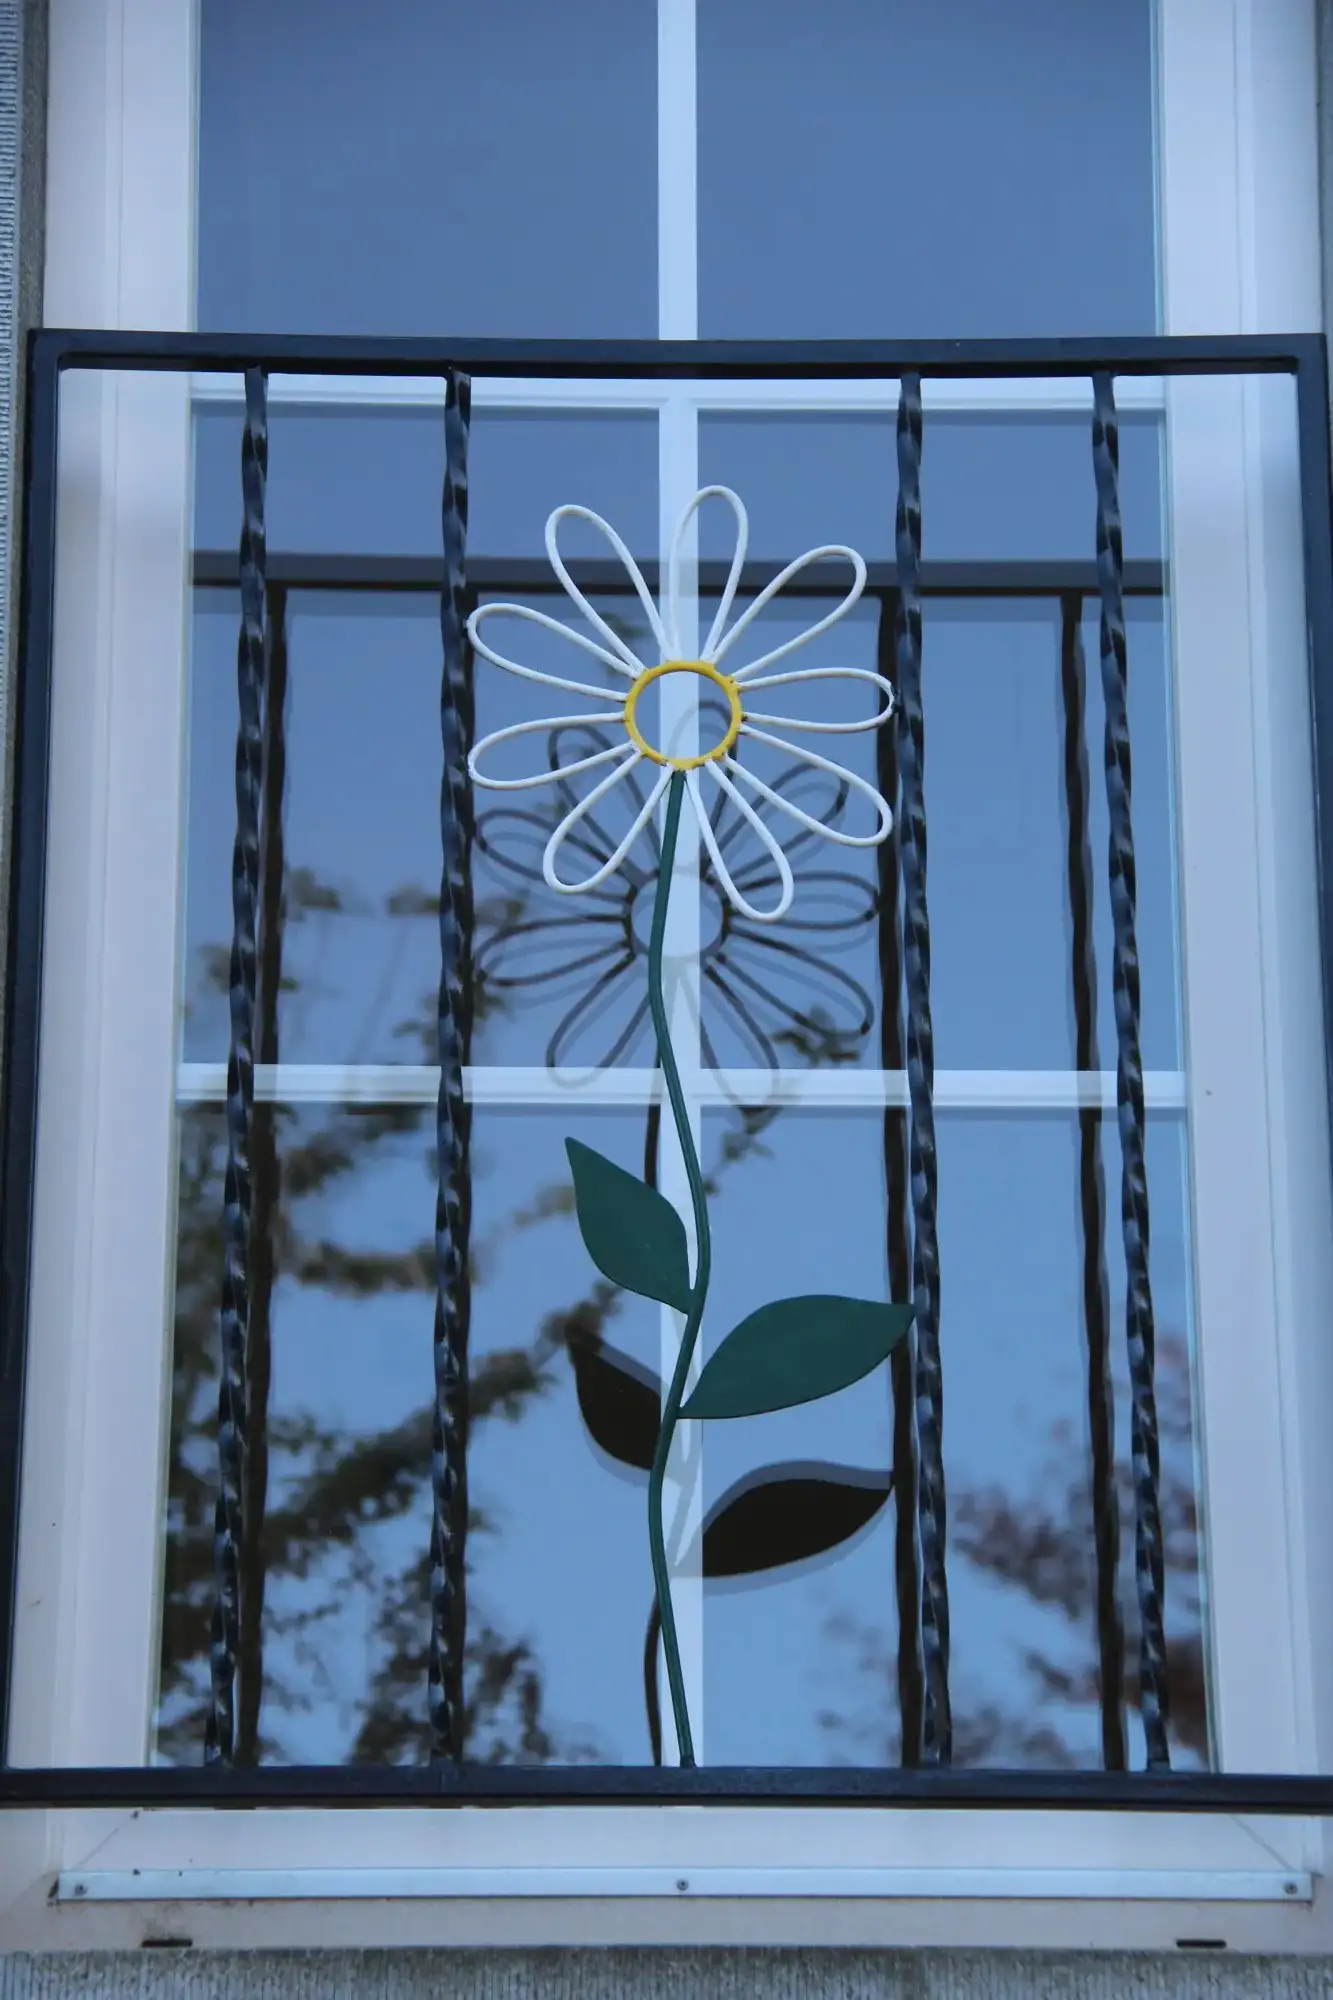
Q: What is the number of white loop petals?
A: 9